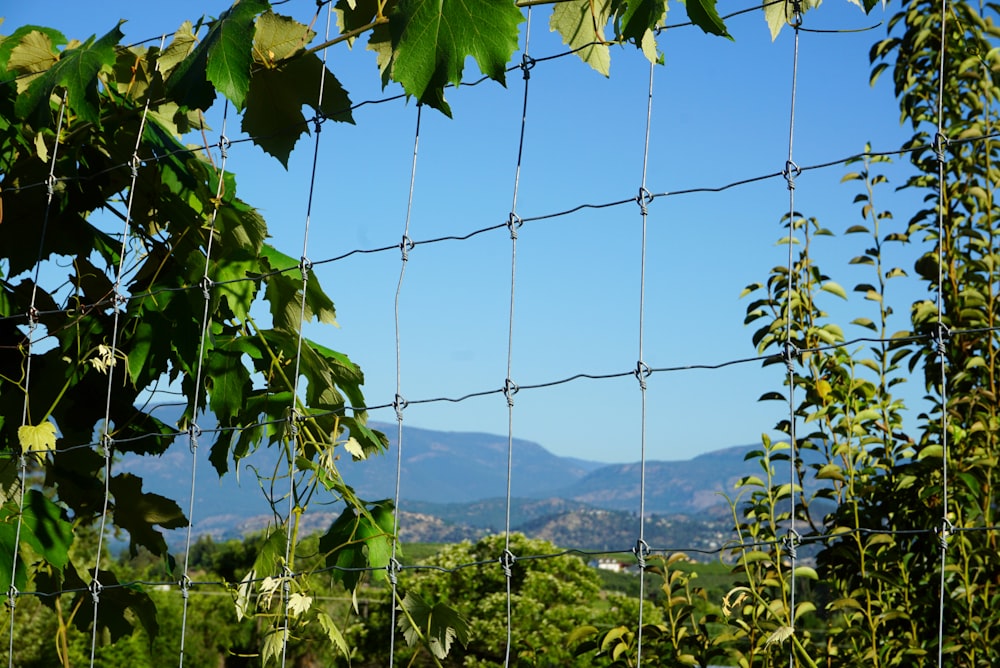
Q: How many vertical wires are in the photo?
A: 9